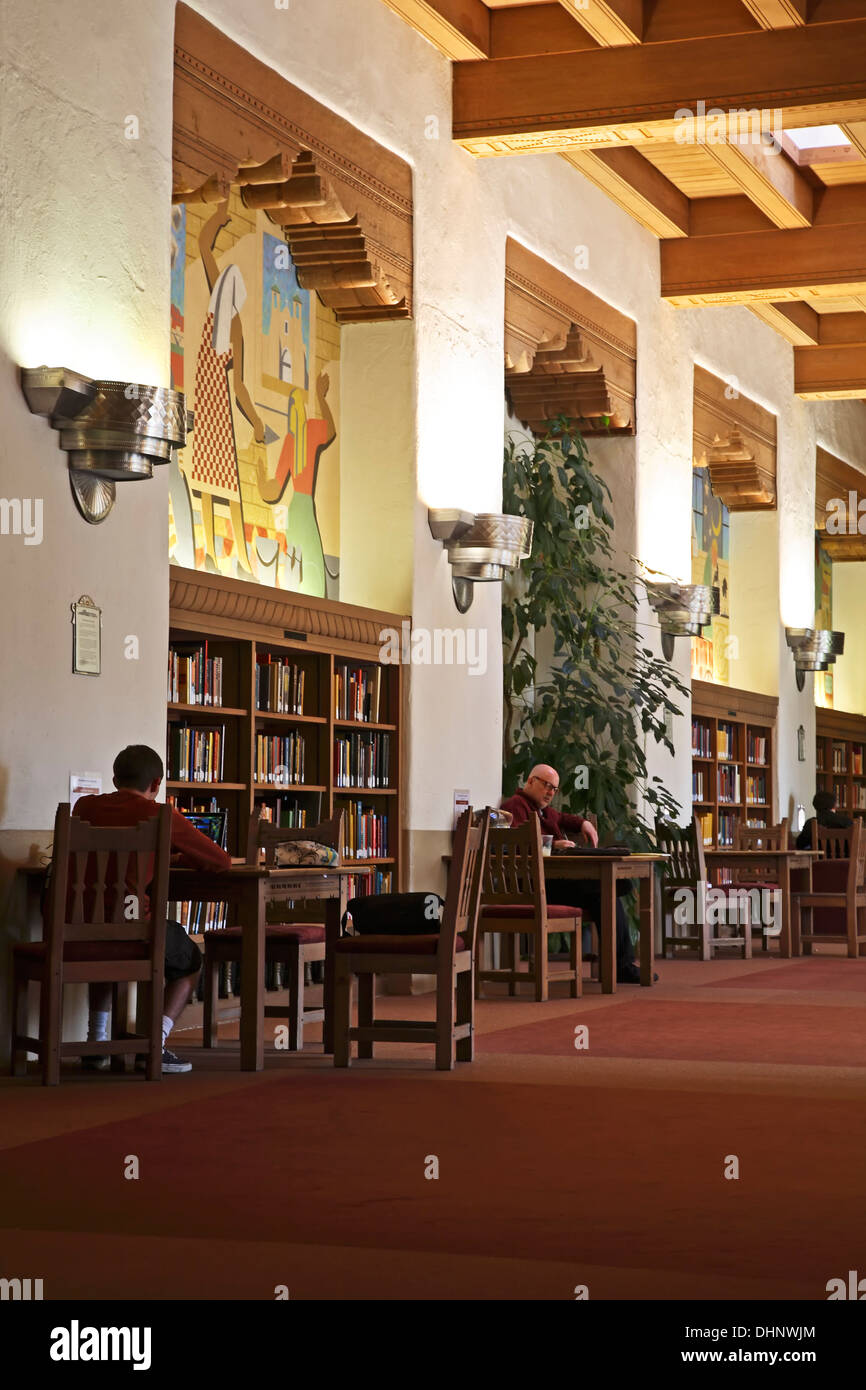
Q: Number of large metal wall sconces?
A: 4